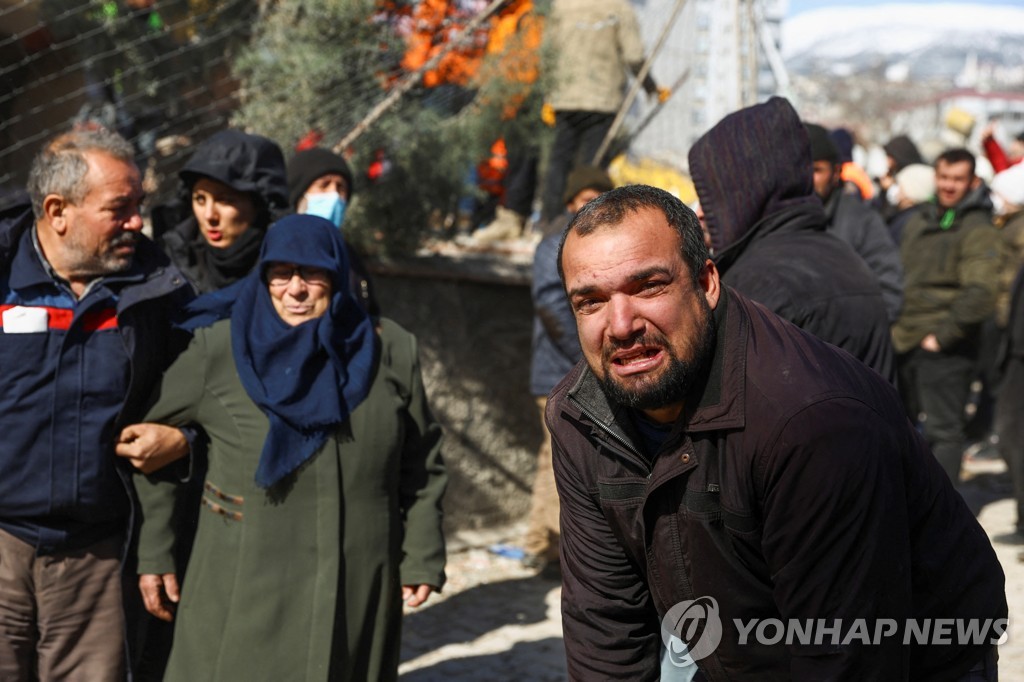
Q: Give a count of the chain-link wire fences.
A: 1